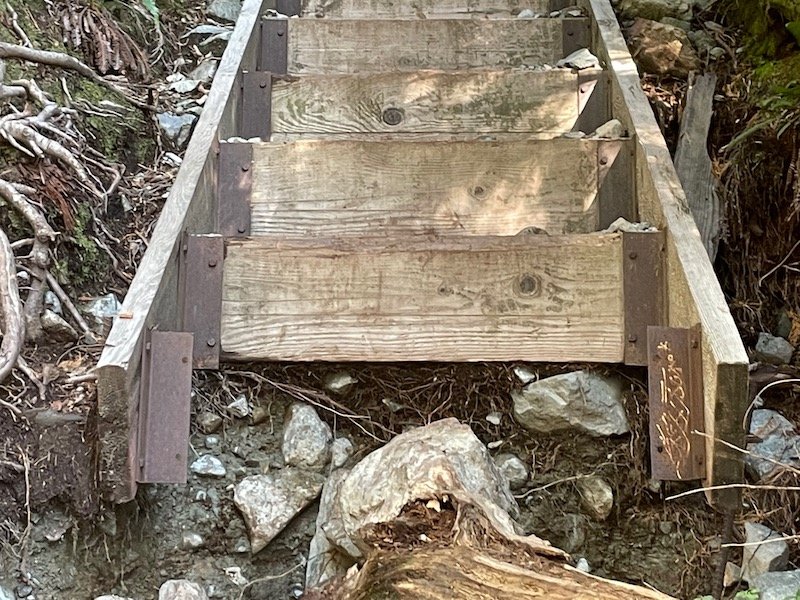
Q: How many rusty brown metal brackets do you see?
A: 12